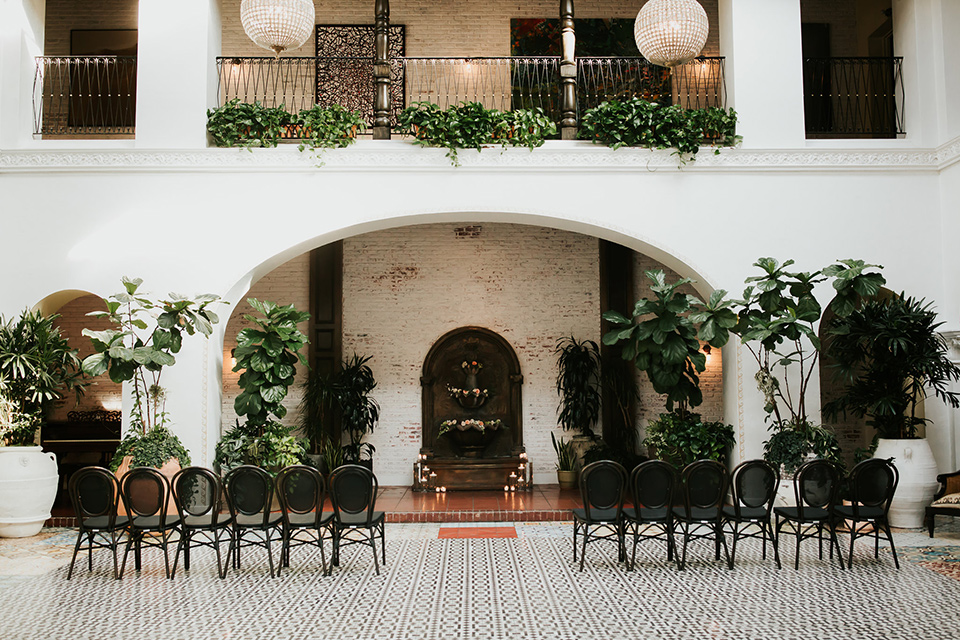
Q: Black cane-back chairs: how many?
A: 12